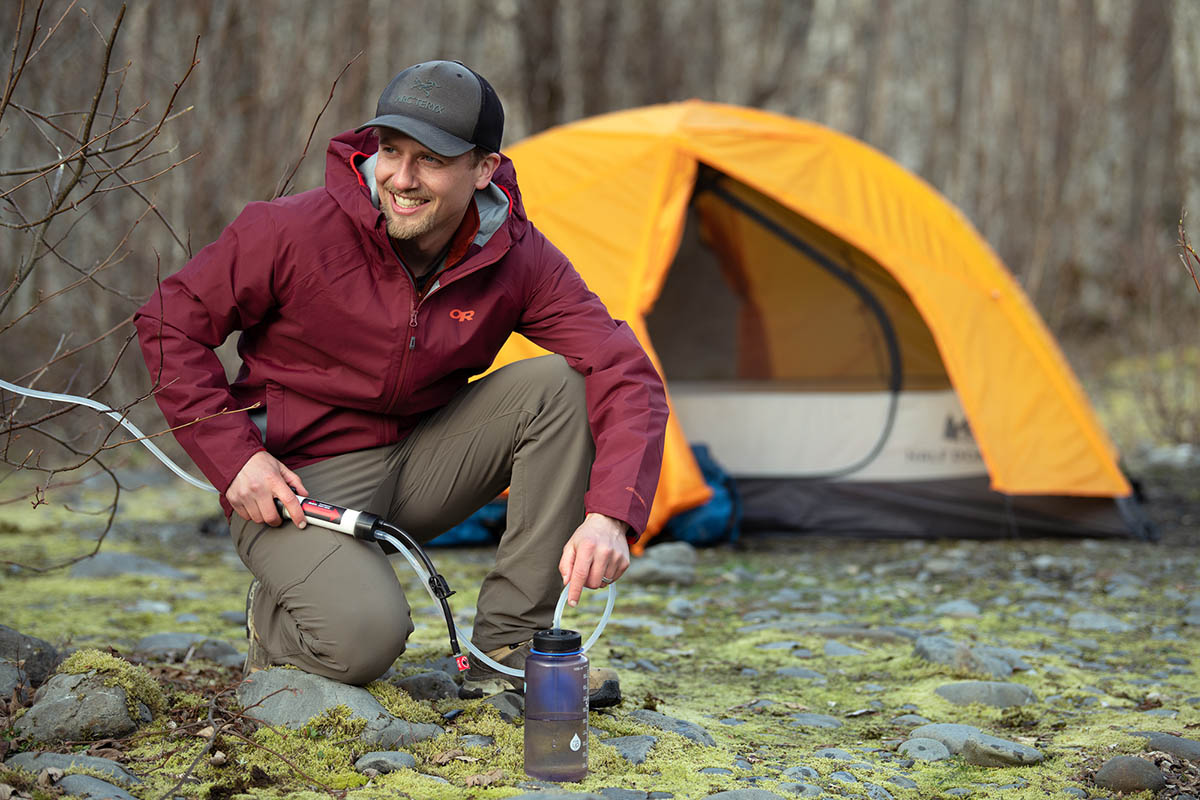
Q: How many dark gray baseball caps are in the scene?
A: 1